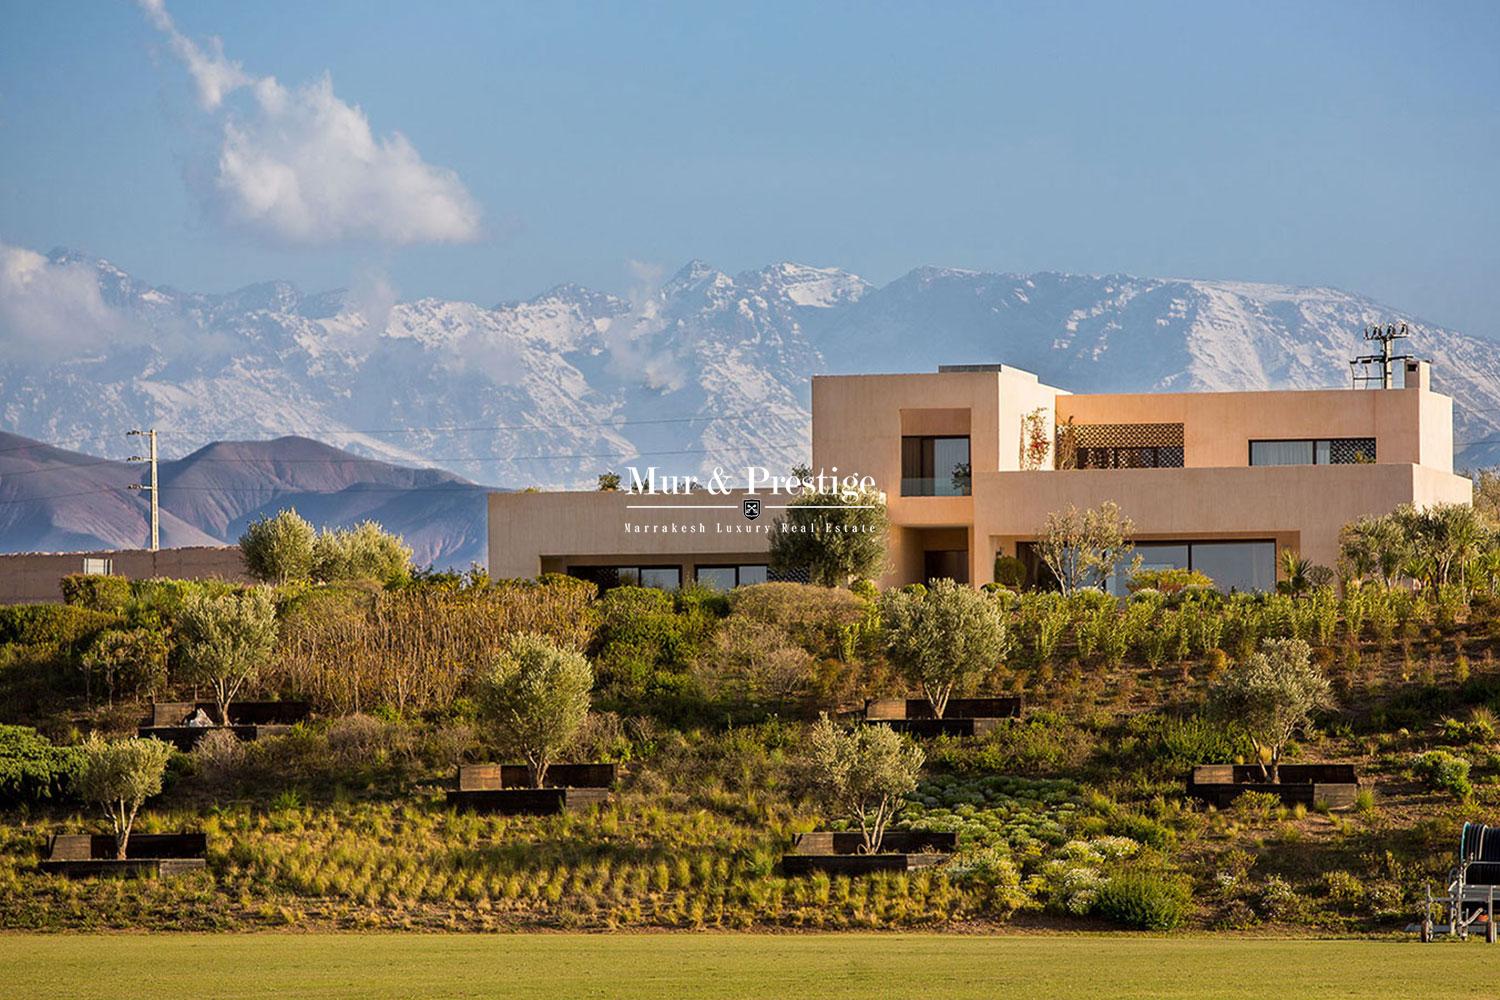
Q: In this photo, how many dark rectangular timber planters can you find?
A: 6